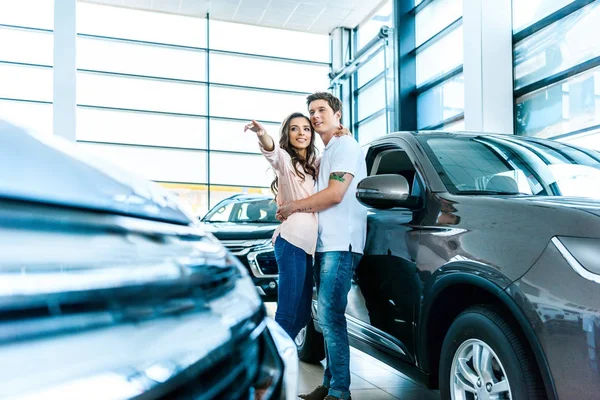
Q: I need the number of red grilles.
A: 0